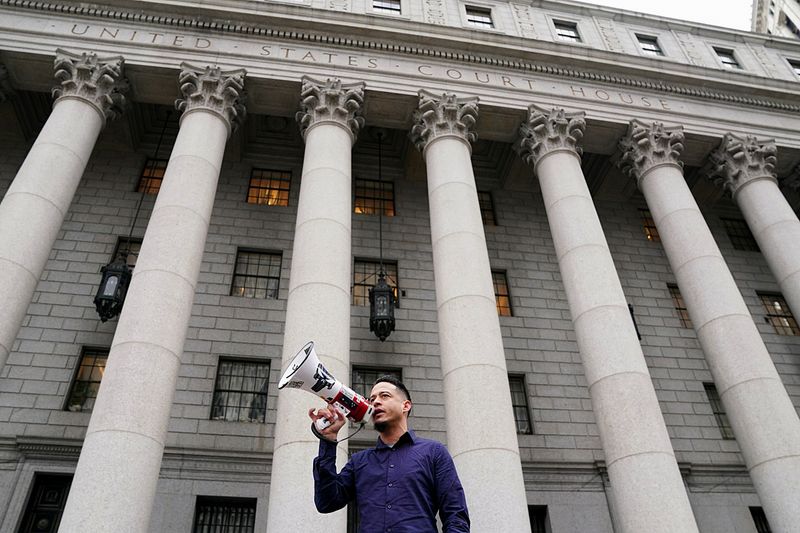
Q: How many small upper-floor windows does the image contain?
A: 6